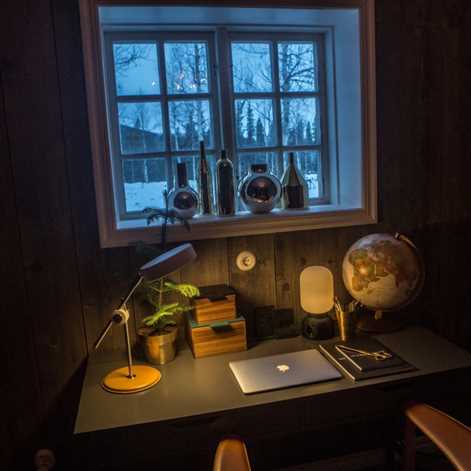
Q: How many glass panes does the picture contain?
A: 12